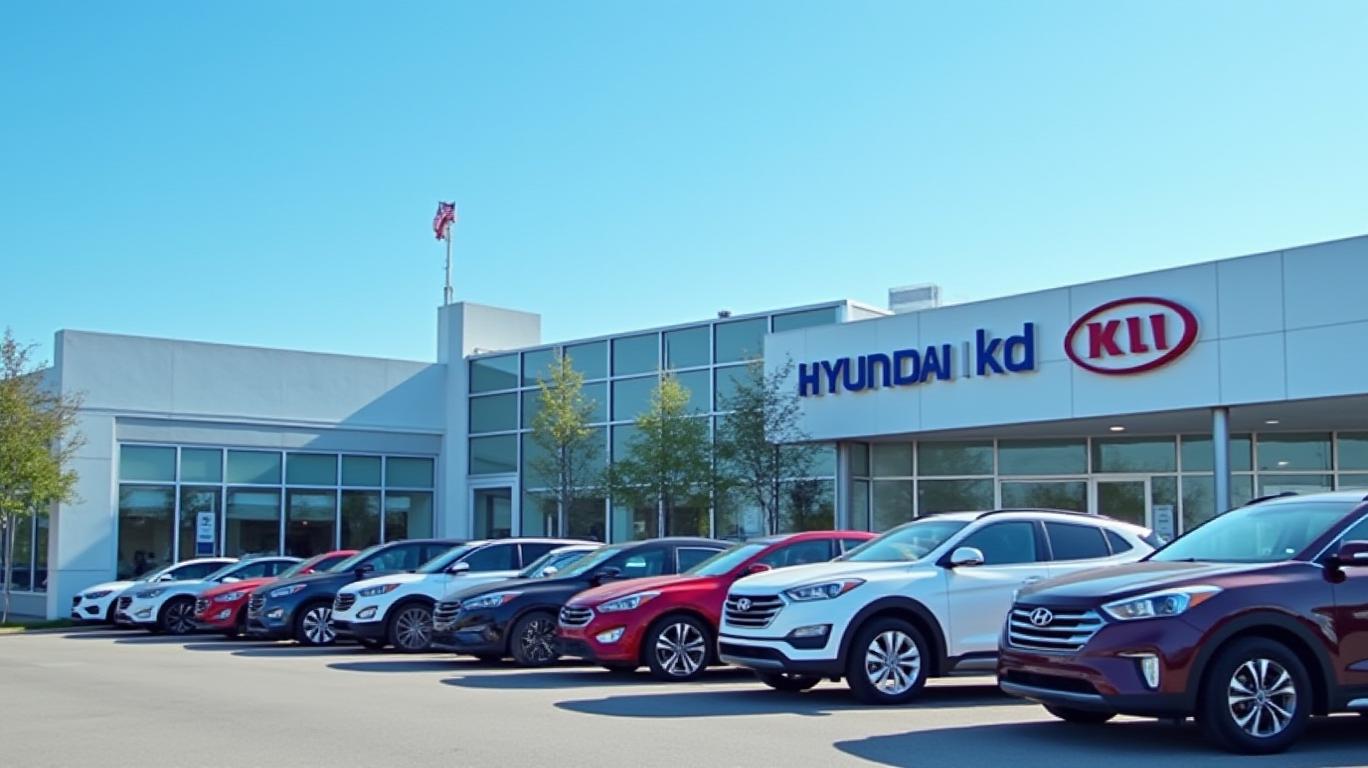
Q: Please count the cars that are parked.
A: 10